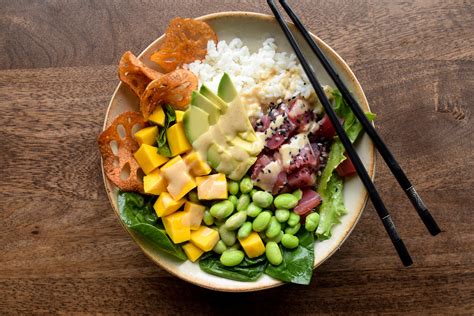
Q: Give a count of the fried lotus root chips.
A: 4